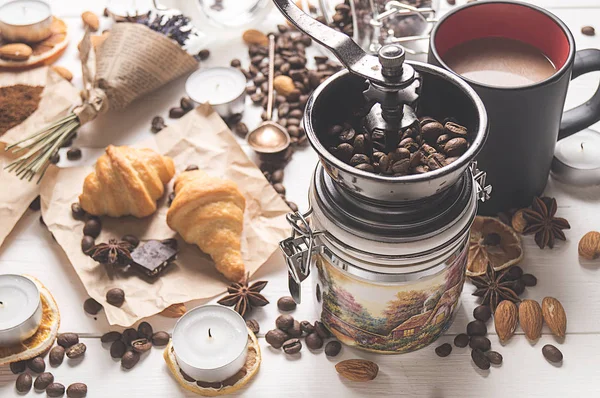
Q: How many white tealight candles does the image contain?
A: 5